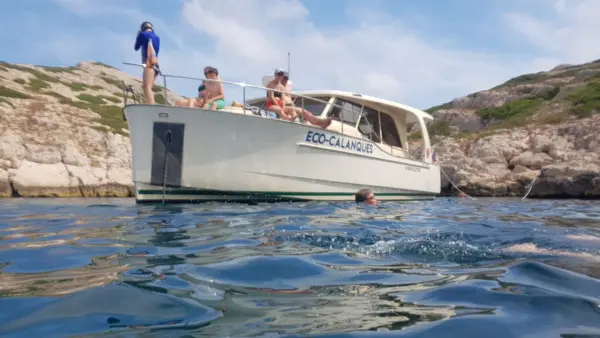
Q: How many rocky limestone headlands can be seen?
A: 2